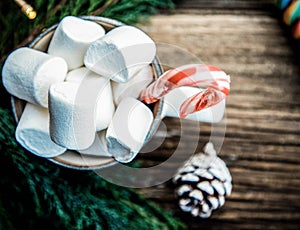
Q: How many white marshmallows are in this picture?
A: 9